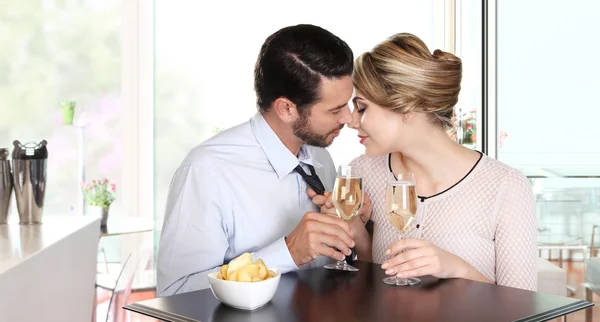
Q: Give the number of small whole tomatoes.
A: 0